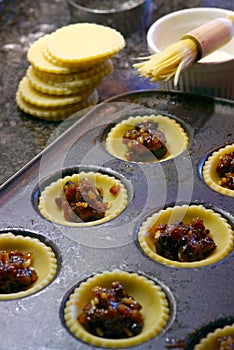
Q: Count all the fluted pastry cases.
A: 7